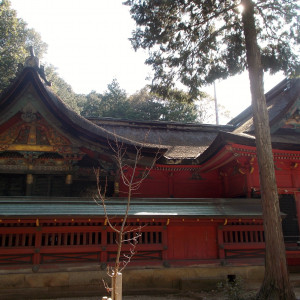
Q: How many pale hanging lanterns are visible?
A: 2